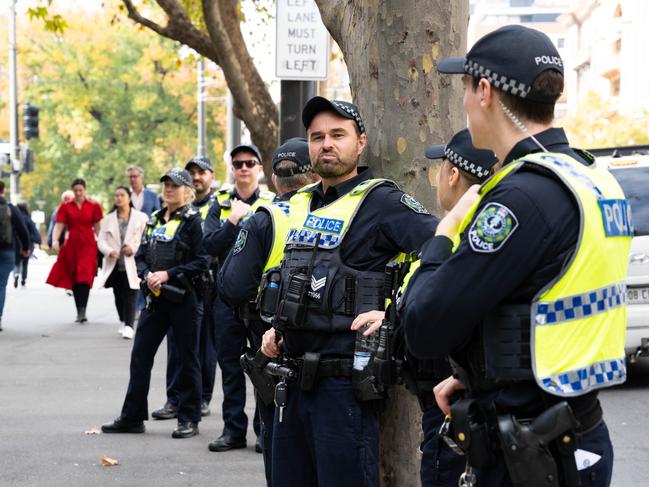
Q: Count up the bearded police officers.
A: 2